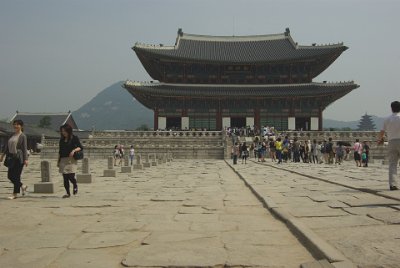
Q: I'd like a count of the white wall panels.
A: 6